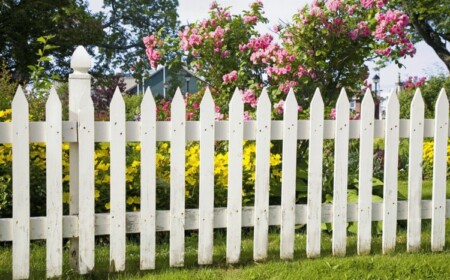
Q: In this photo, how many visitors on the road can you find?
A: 0